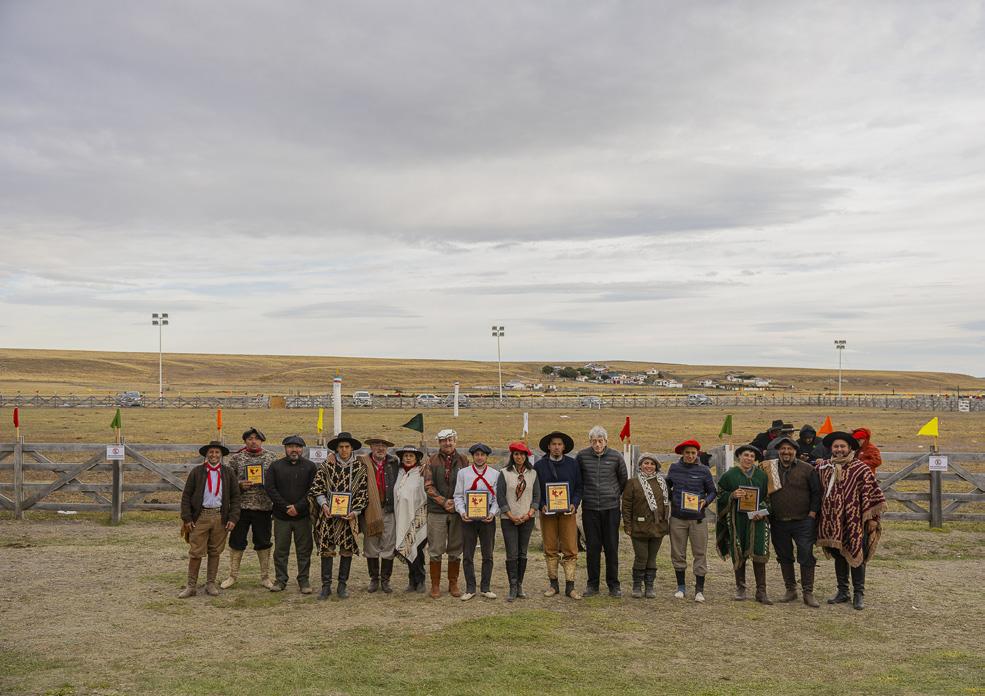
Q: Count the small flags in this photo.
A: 10